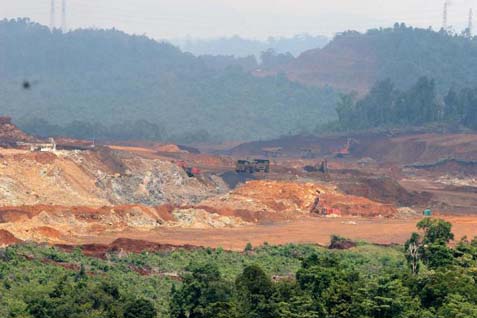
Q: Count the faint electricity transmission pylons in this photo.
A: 4